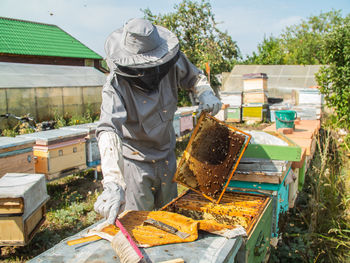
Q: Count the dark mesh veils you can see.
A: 1